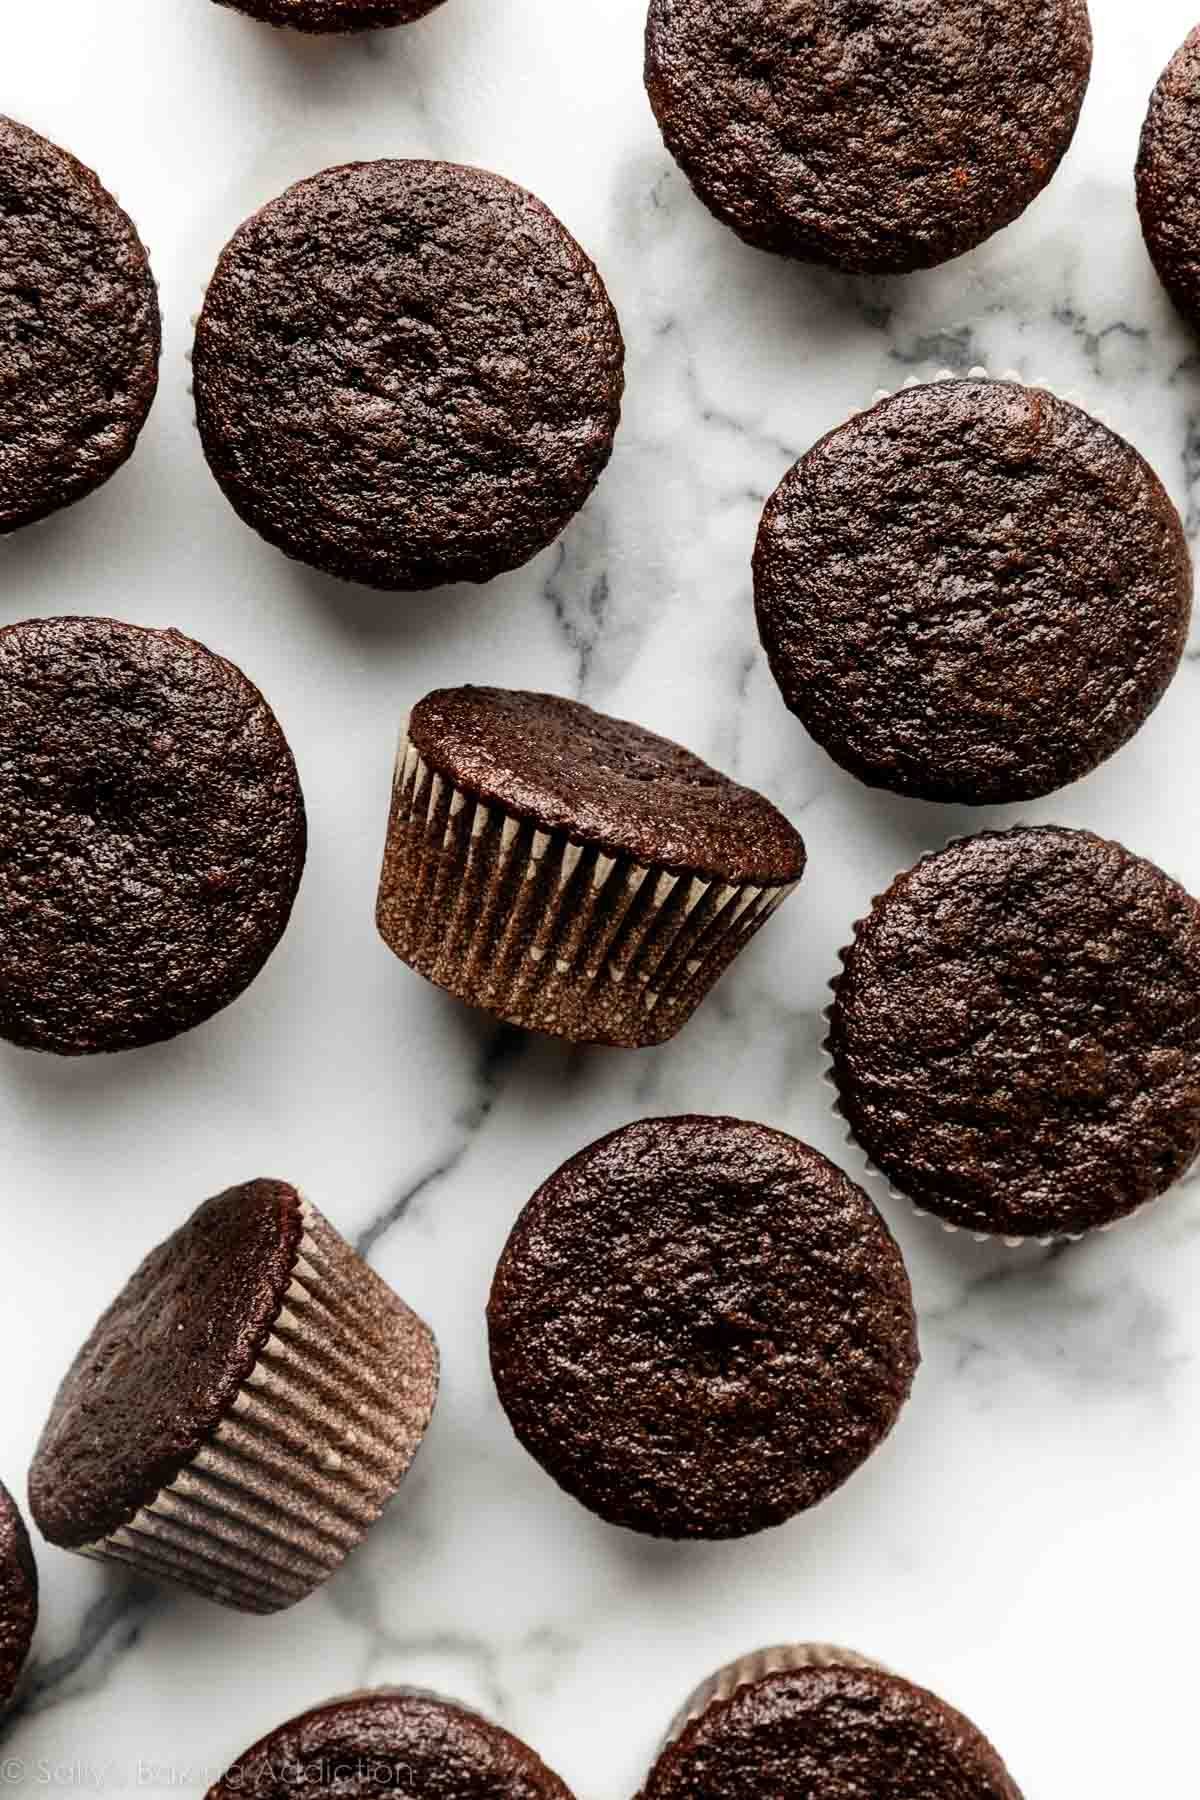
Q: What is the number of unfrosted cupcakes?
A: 14